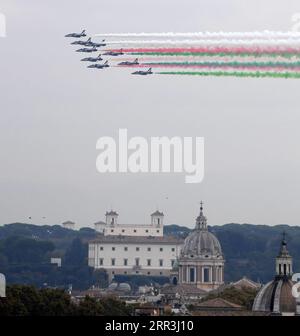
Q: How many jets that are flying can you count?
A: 9